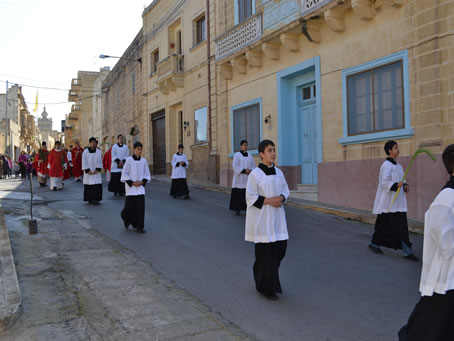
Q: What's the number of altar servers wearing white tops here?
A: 8